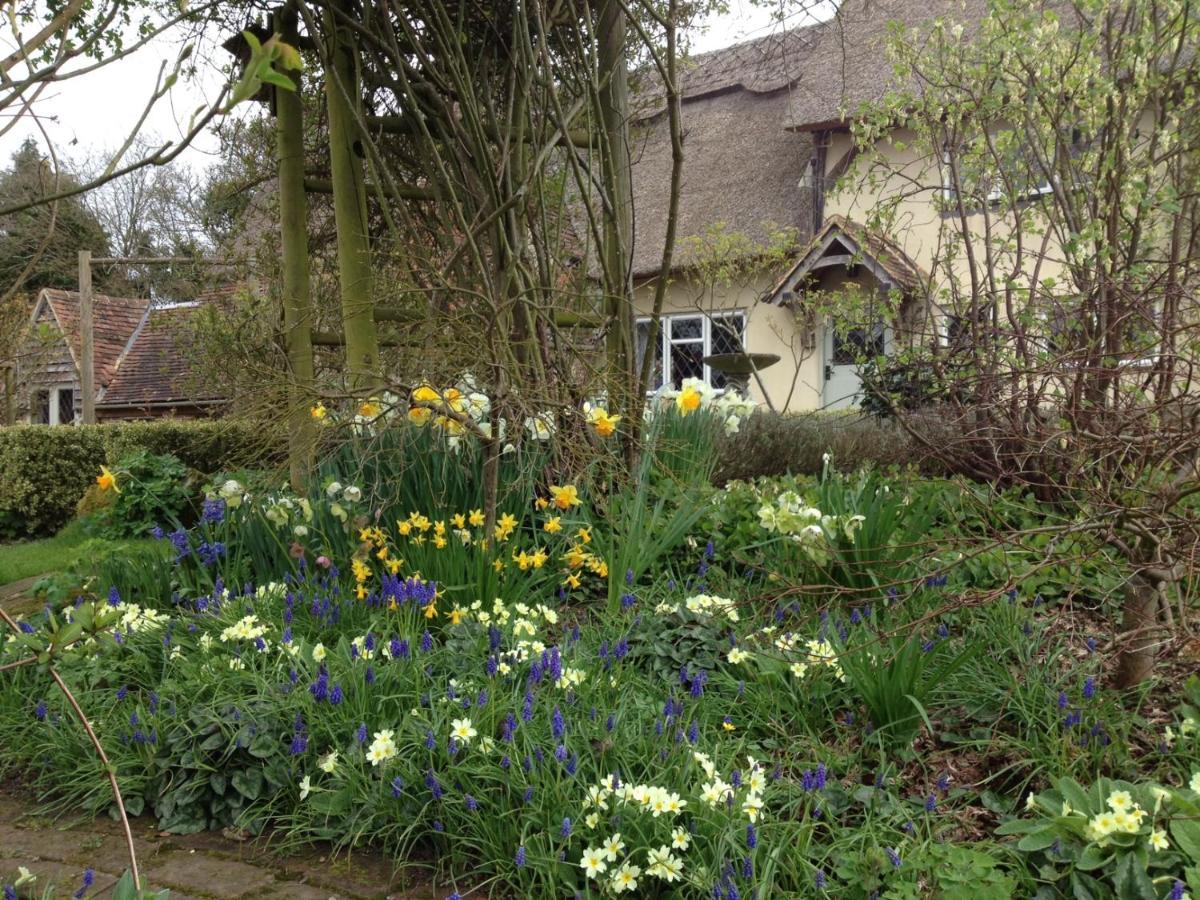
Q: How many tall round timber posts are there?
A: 3